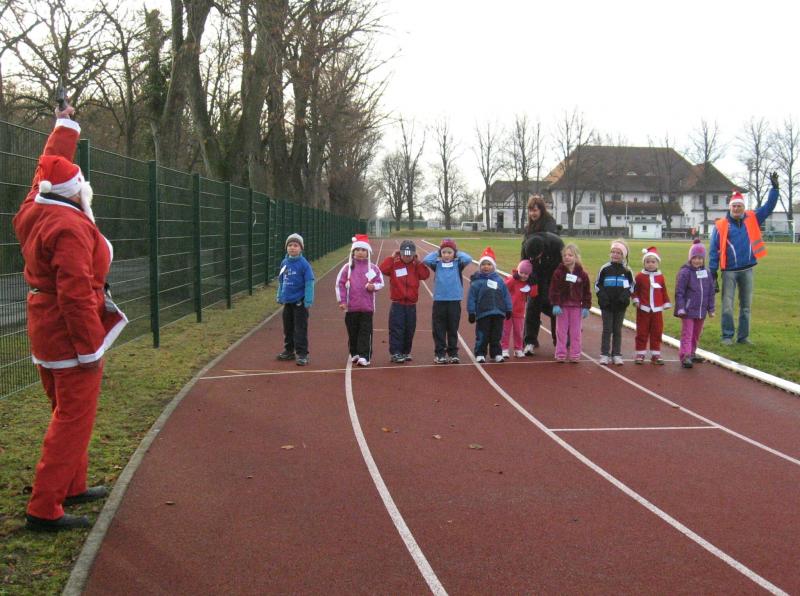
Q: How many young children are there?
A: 10